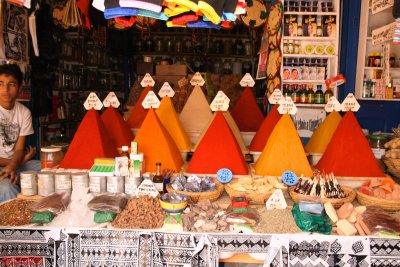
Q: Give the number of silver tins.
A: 7